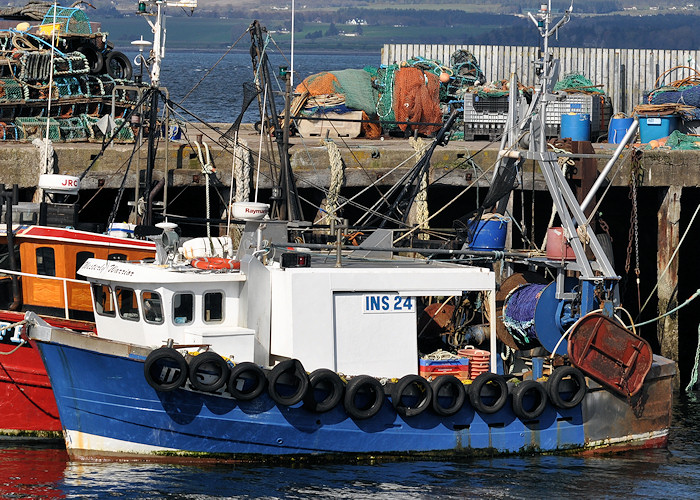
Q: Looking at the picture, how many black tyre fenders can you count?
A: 11